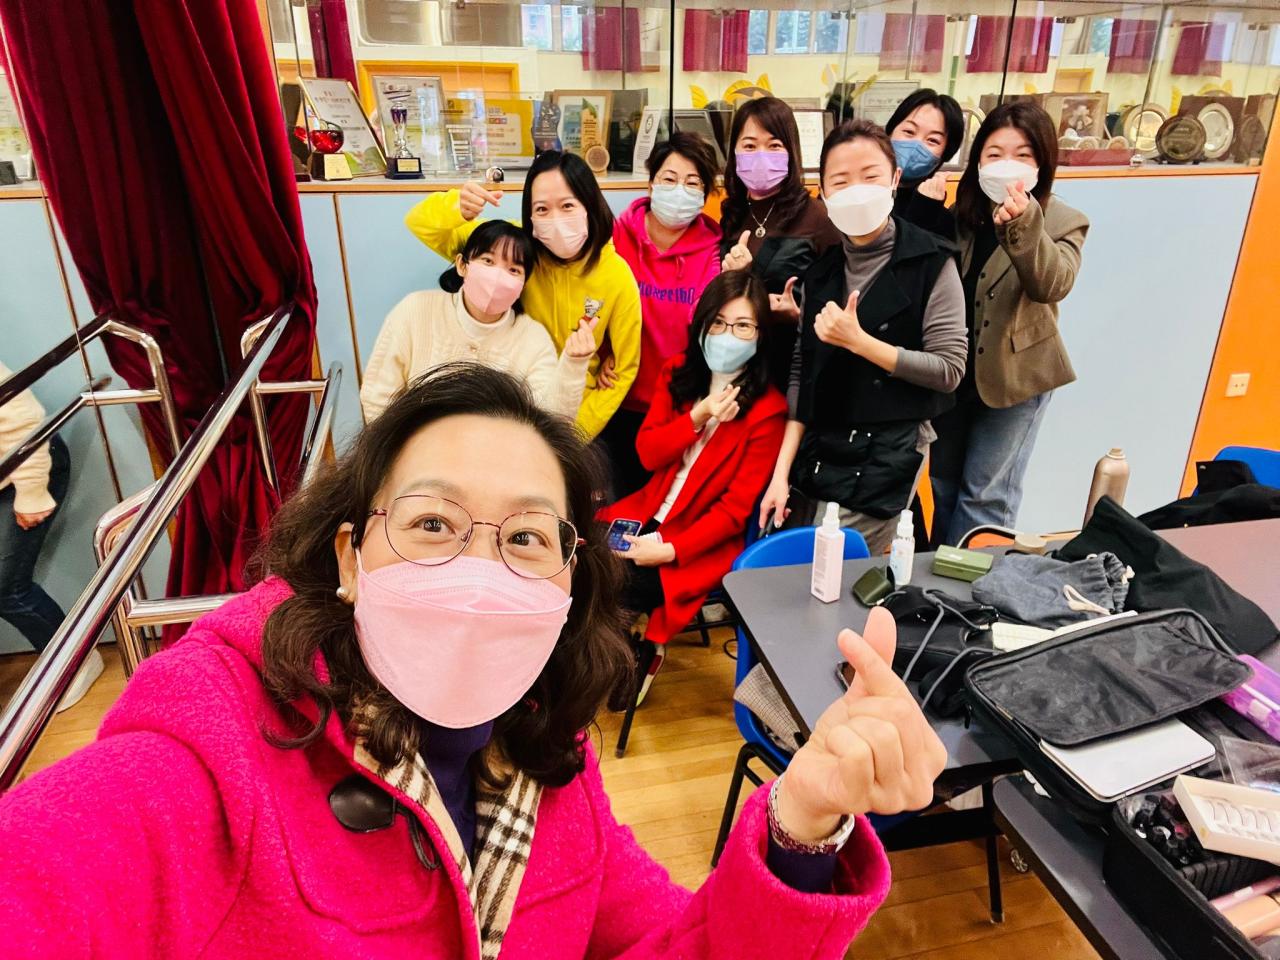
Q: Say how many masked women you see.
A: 9